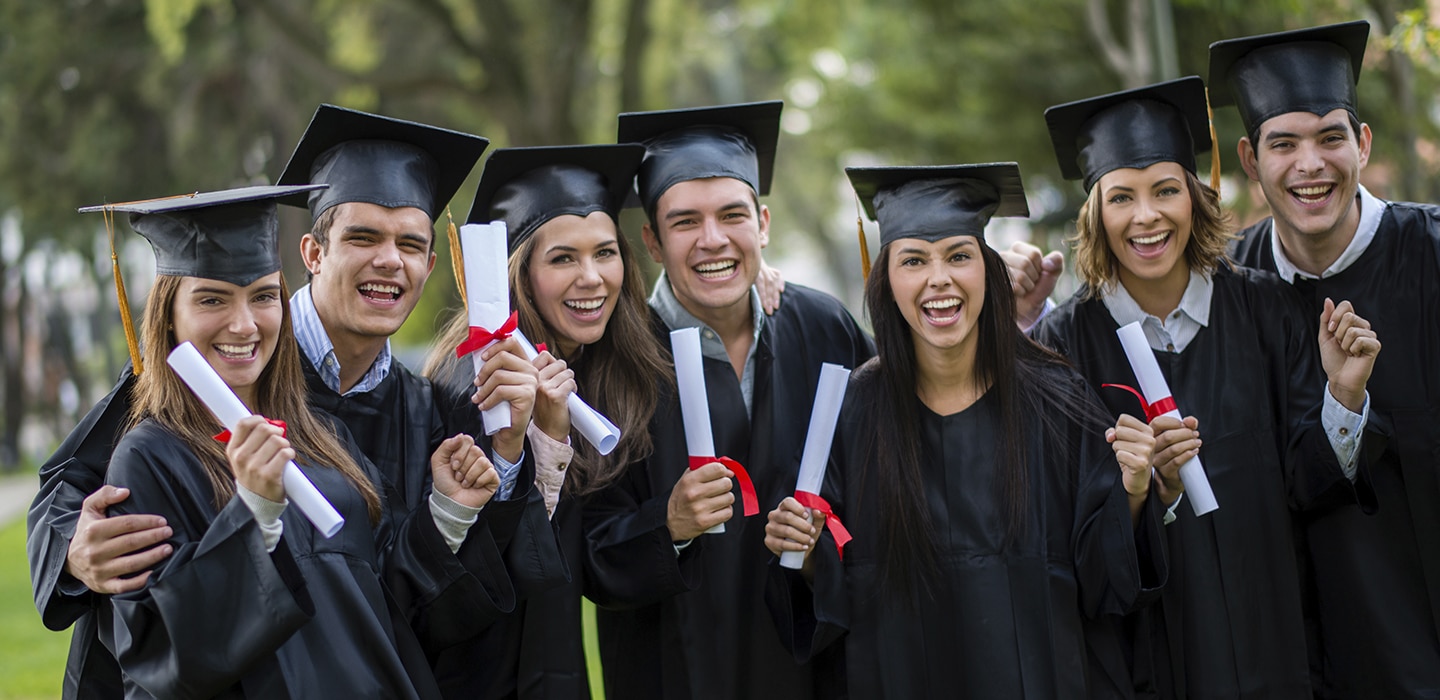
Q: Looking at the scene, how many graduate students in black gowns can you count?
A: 7